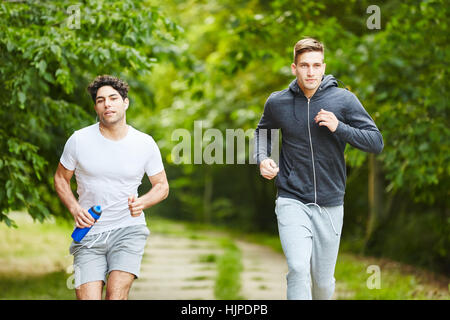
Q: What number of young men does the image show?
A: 2